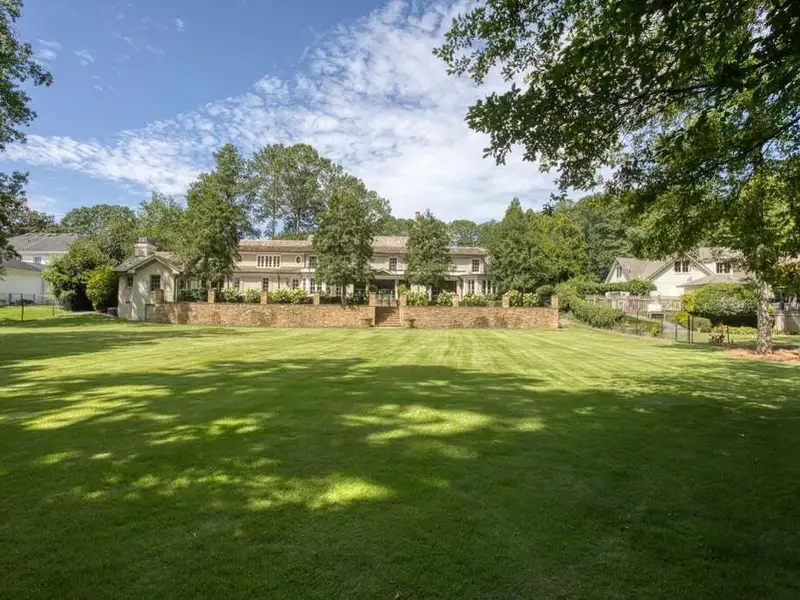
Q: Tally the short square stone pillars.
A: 9